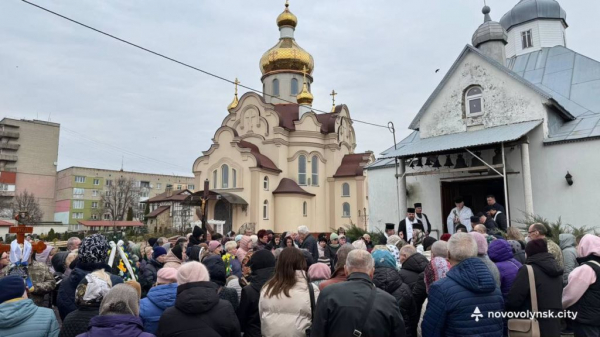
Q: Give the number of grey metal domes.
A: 2